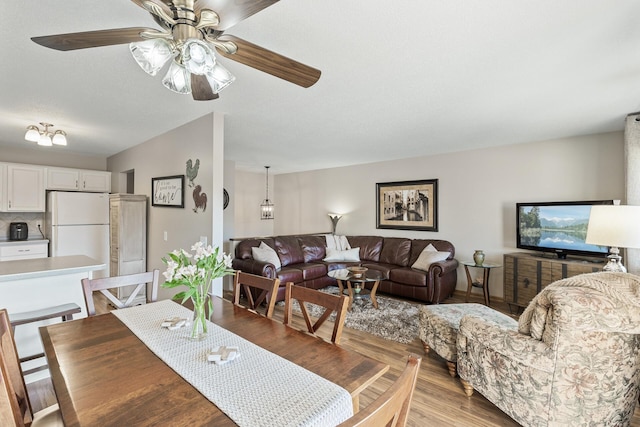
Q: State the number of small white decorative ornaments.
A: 2